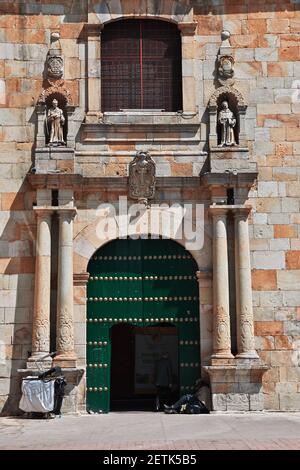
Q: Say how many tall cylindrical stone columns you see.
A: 4